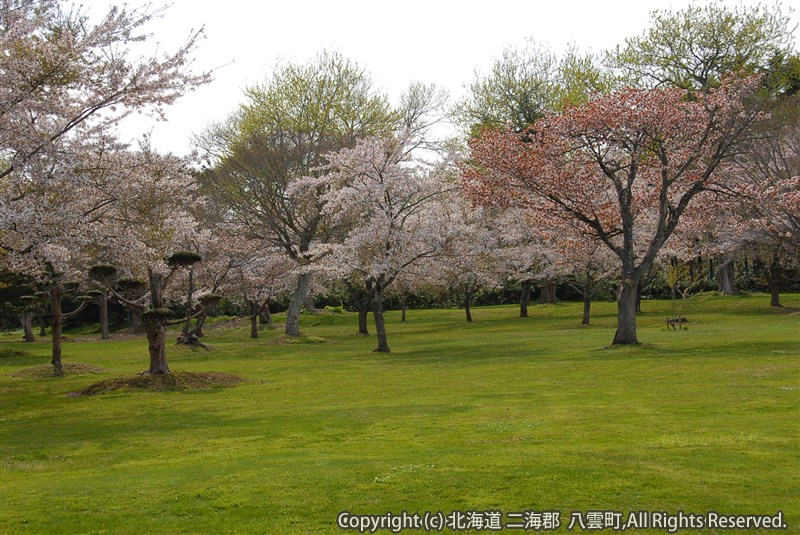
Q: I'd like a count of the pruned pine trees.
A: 2